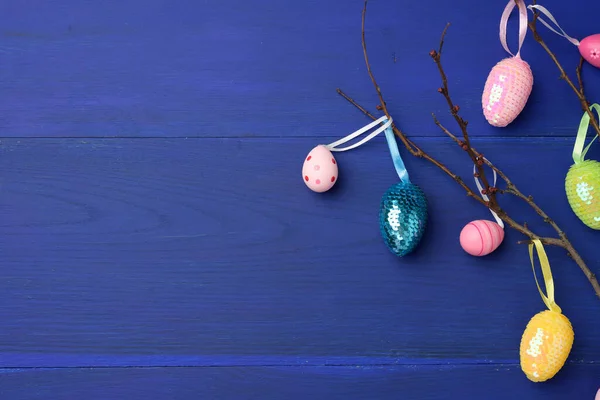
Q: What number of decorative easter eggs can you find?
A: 7